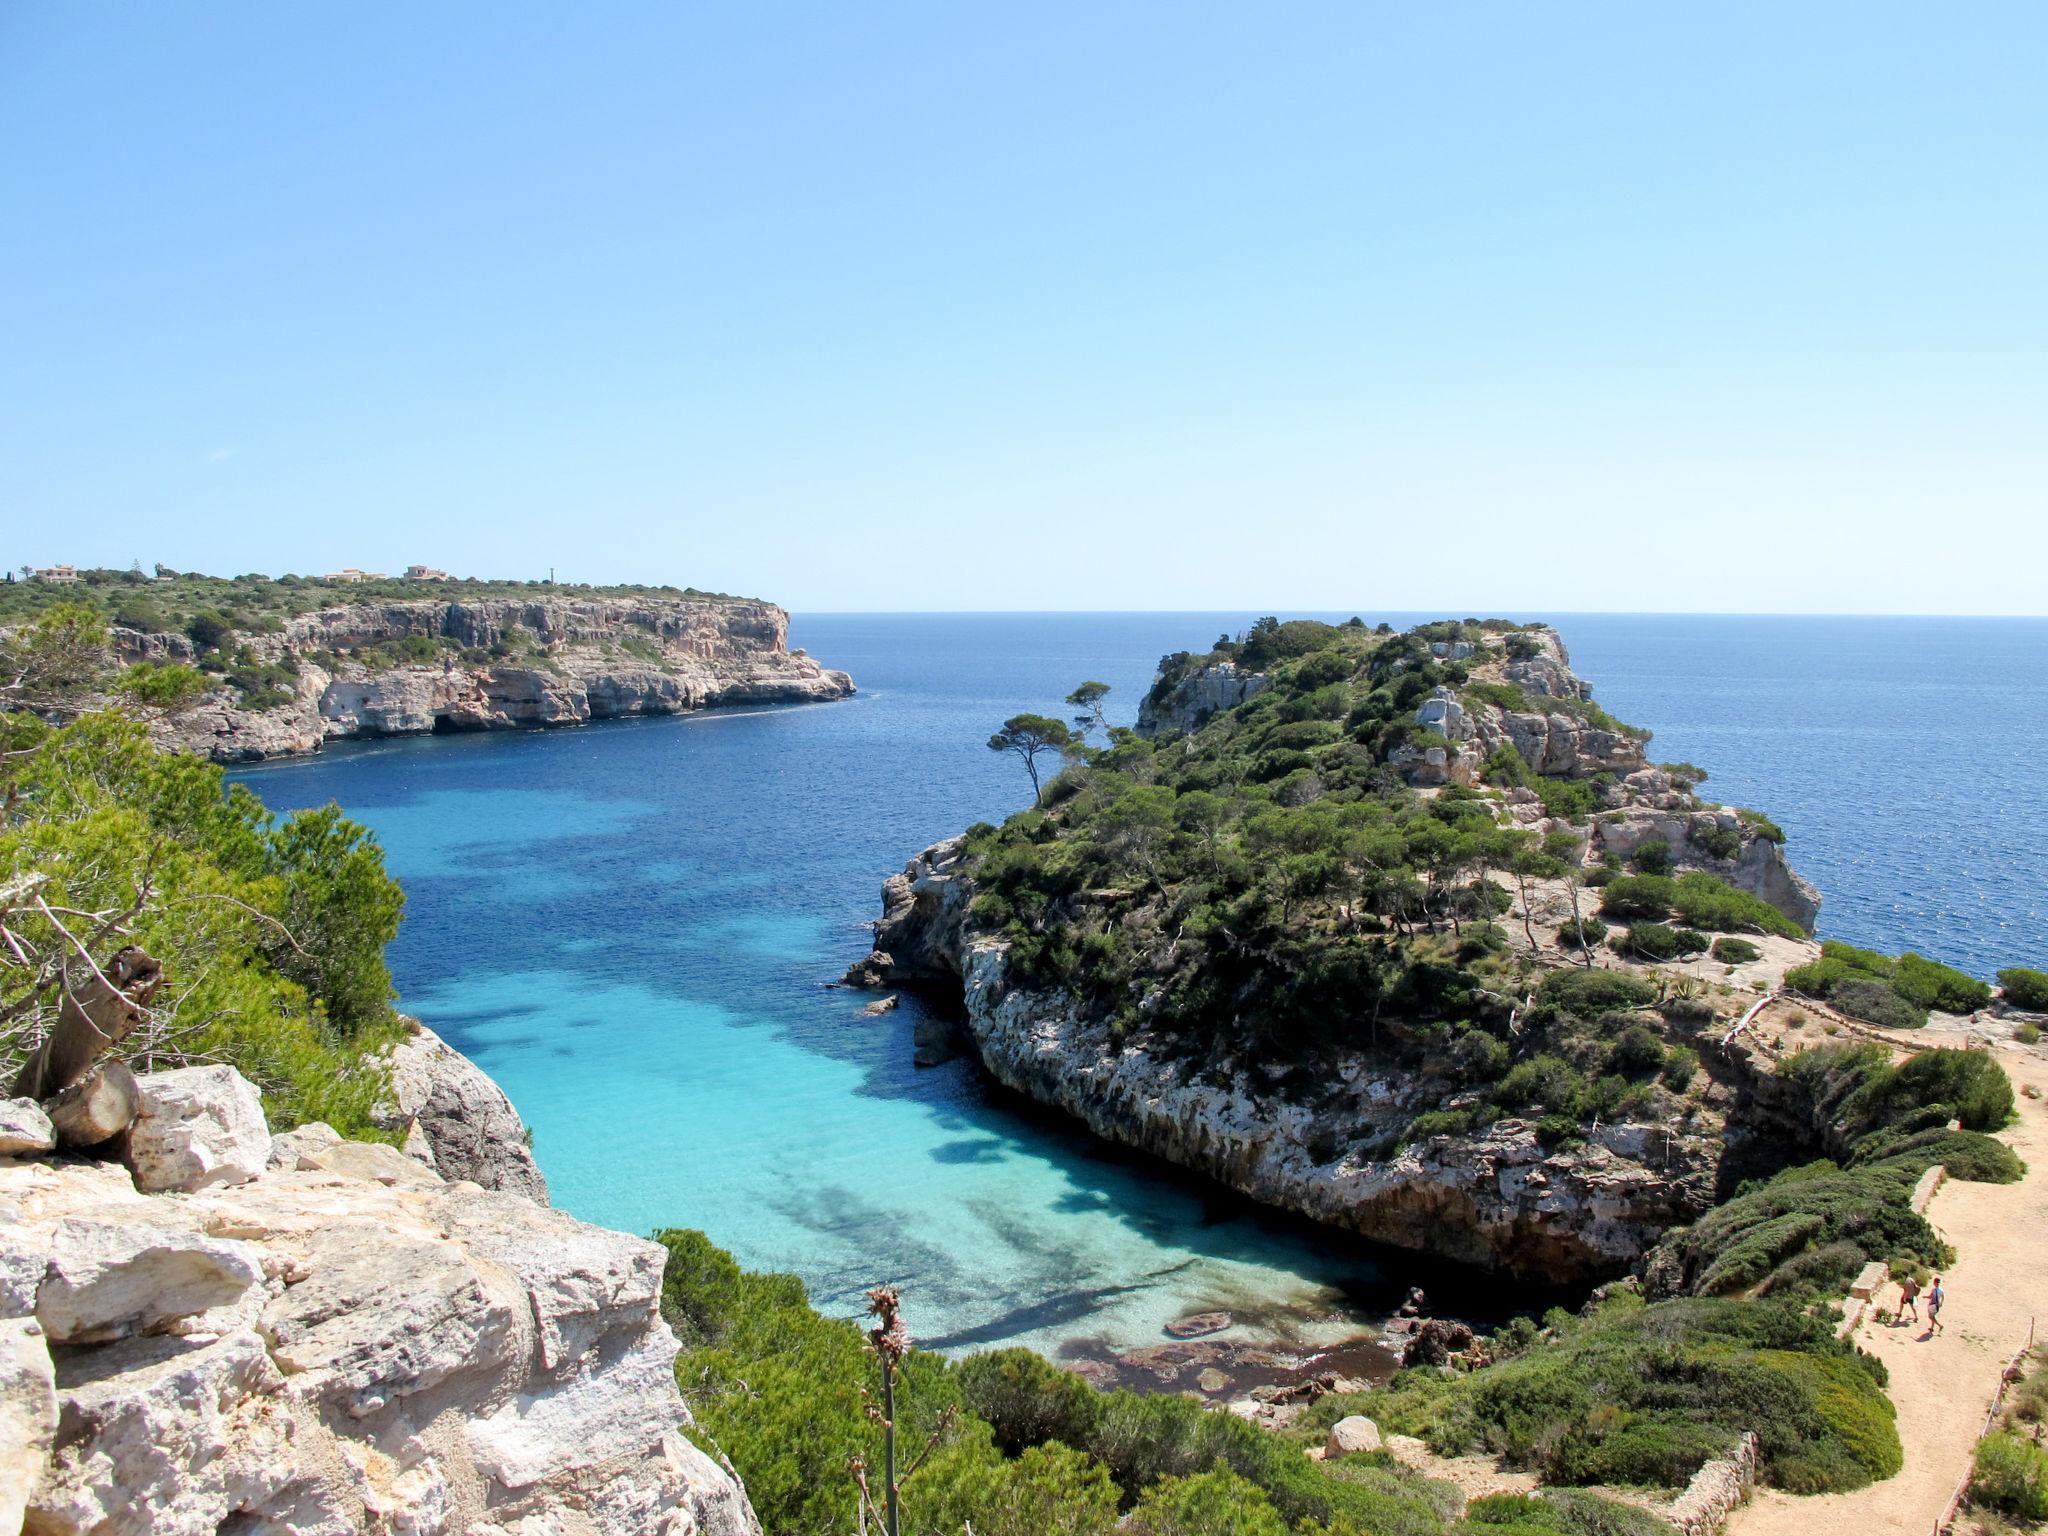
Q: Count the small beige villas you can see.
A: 3